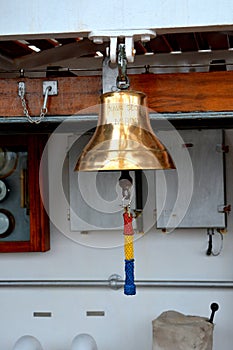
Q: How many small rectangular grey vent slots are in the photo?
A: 2